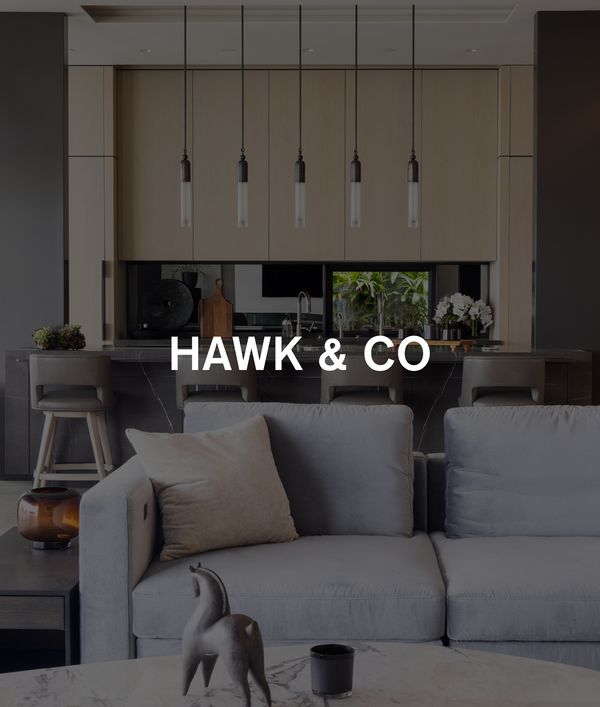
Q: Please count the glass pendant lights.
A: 5